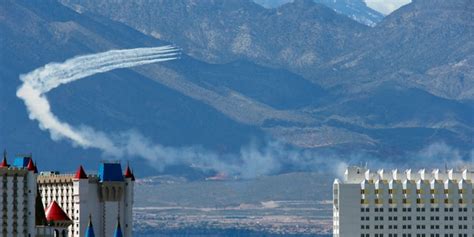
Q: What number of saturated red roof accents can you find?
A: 5